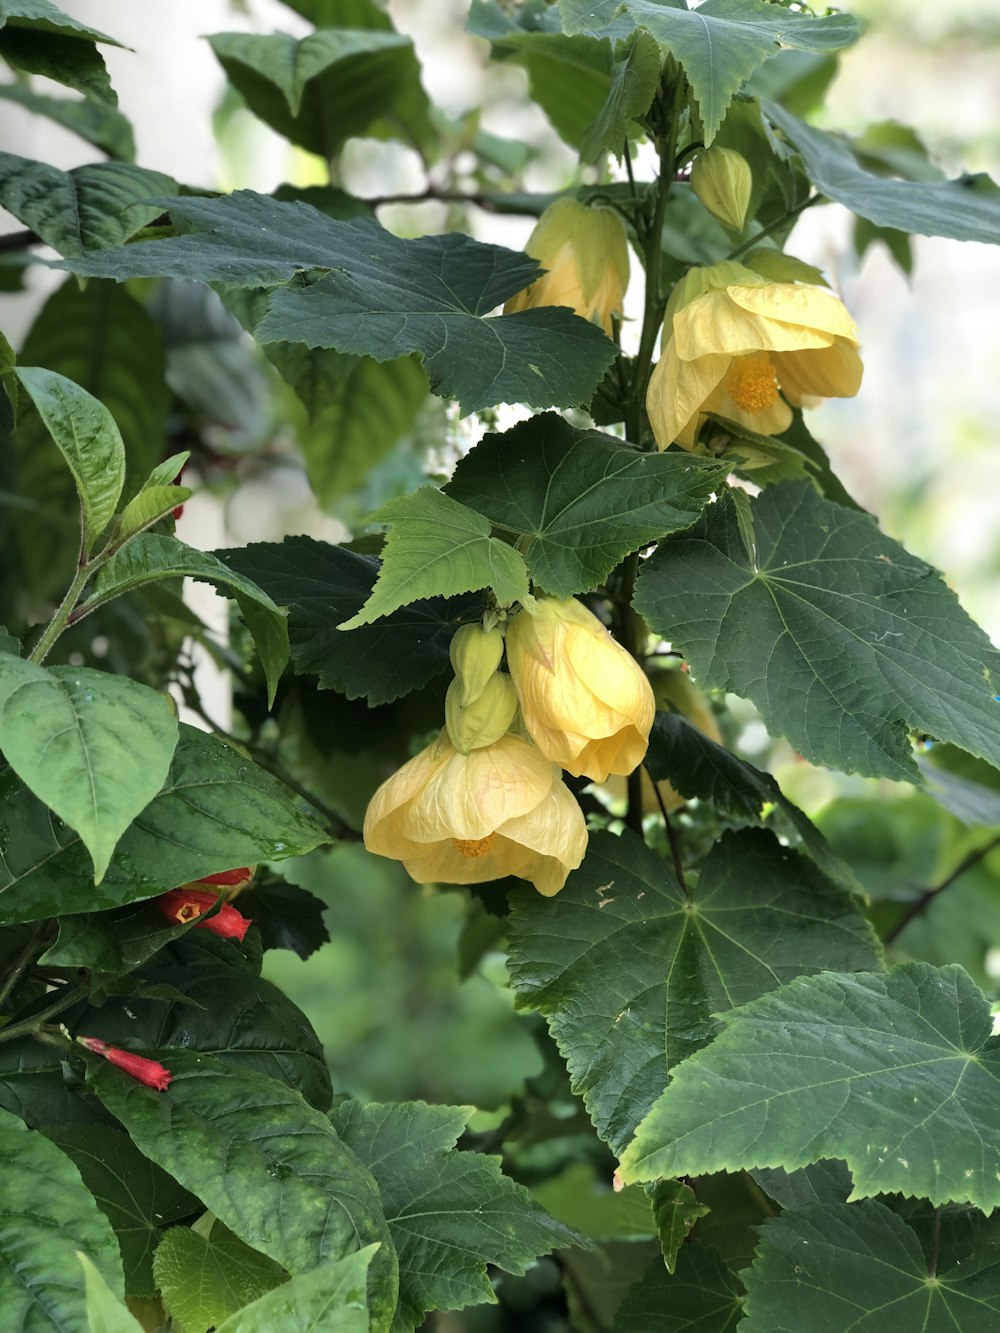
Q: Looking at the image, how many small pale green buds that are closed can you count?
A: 3